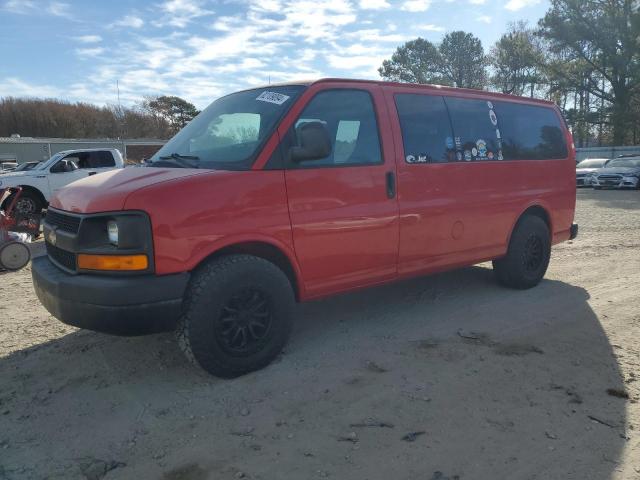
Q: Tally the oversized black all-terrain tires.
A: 2